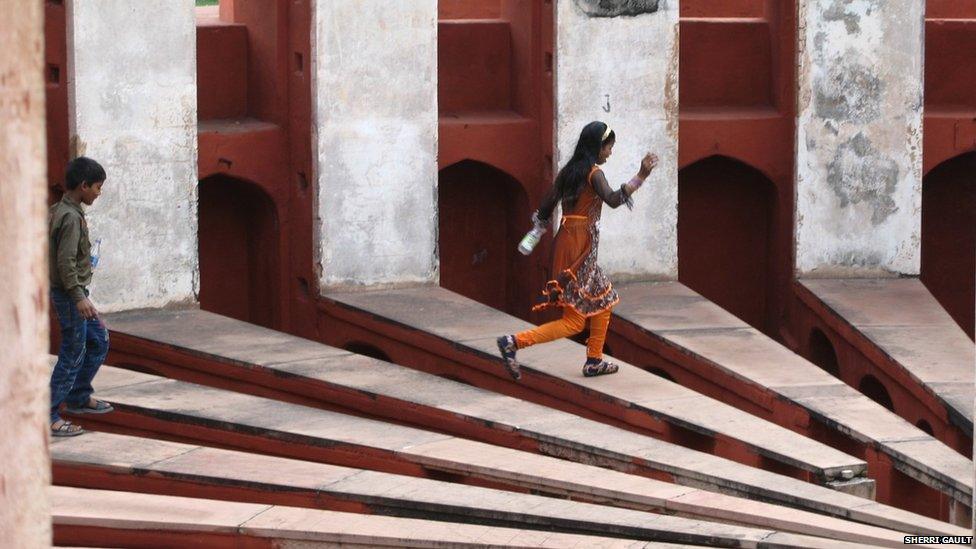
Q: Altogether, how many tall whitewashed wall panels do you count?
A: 4